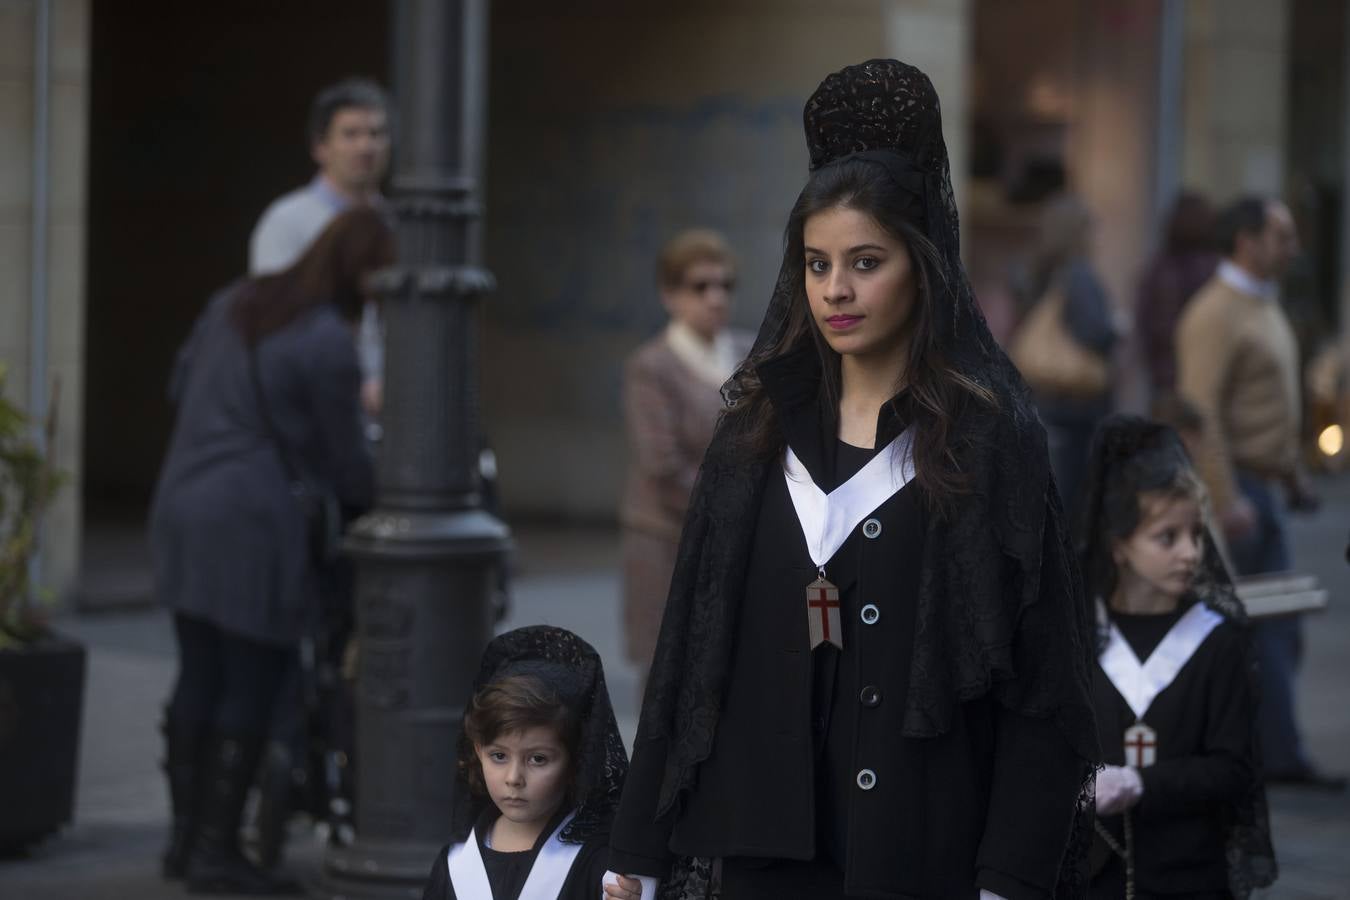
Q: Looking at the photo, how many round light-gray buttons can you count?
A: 3